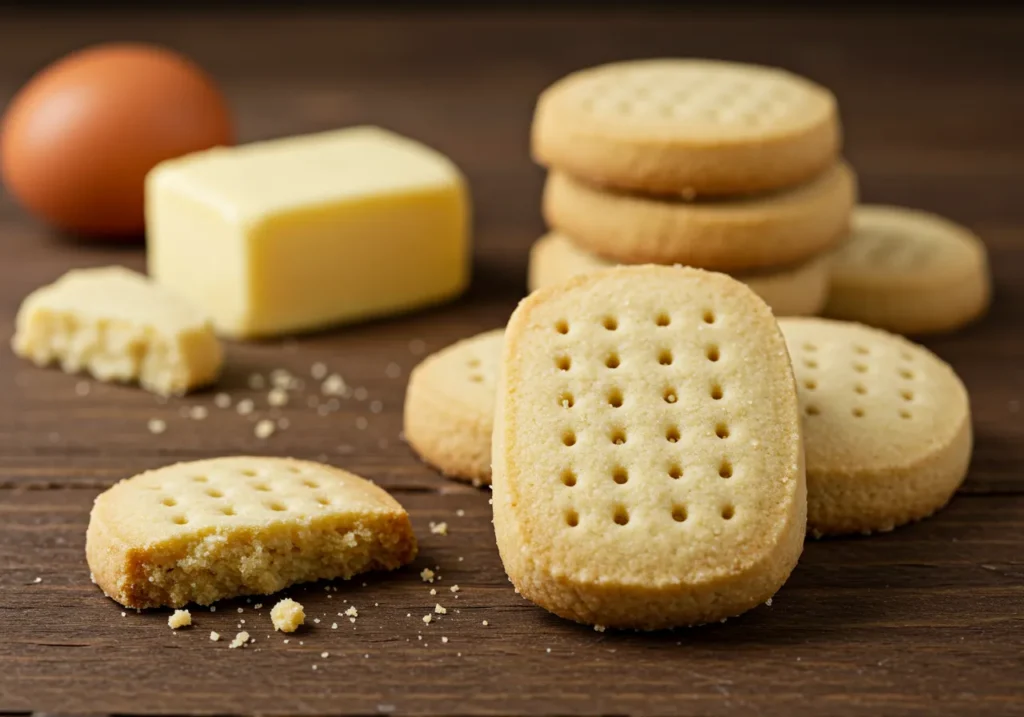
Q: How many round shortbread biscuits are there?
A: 6